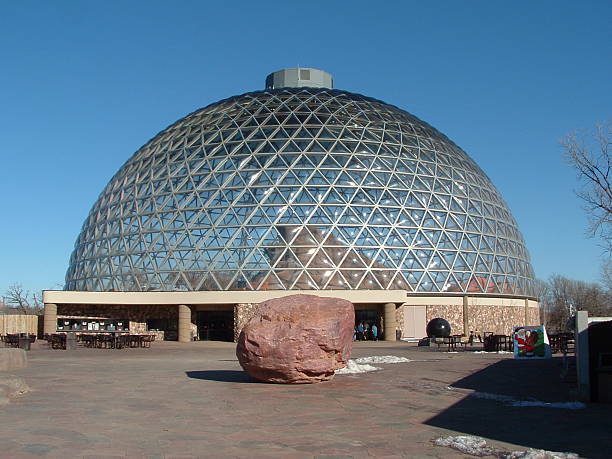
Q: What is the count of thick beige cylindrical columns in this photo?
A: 3